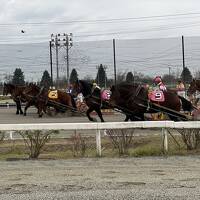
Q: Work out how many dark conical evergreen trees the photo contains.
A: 6